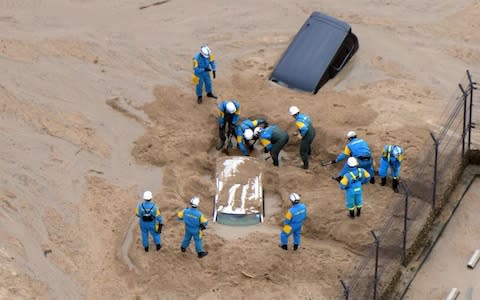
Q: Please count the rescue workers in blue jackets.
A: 11